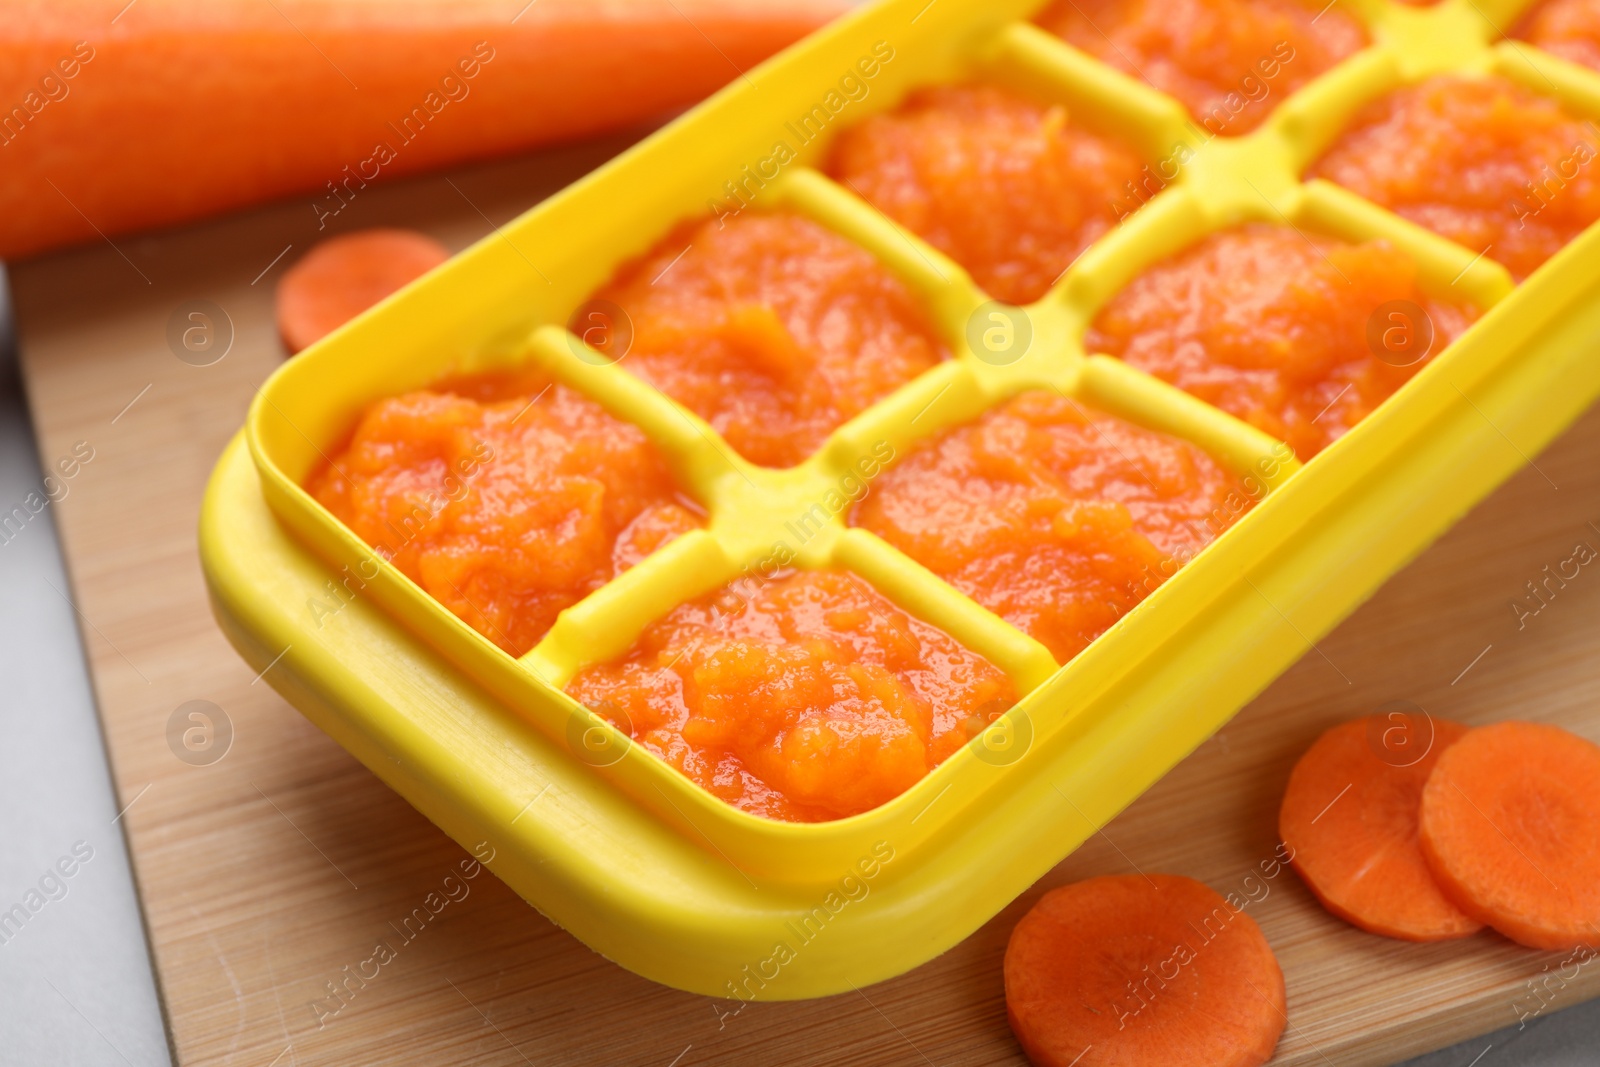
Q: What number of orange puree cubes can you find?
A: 9